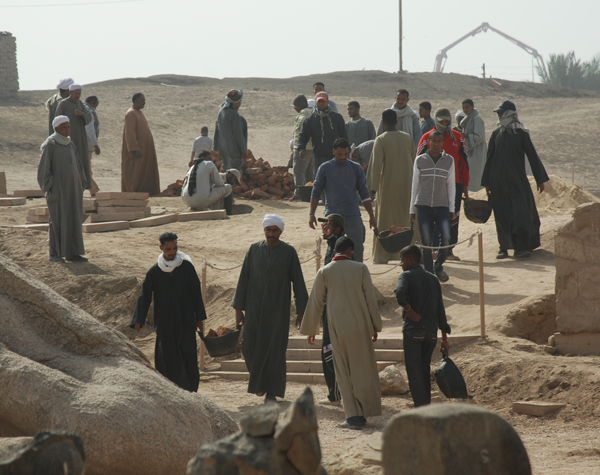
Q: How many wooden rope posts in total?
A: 3